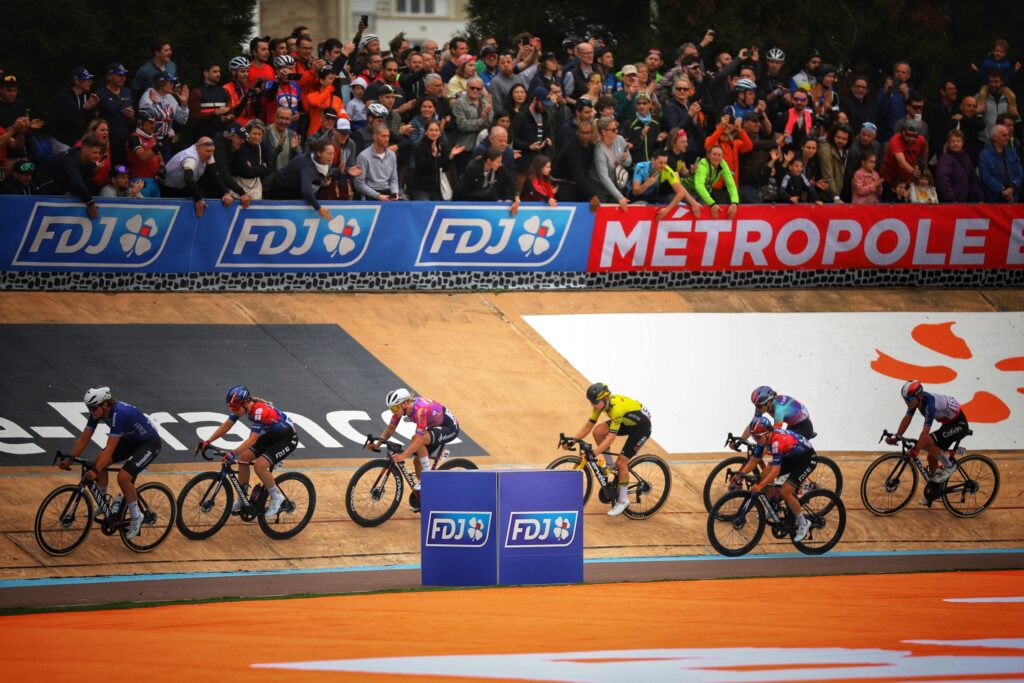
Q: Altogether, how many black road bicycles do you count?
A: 7